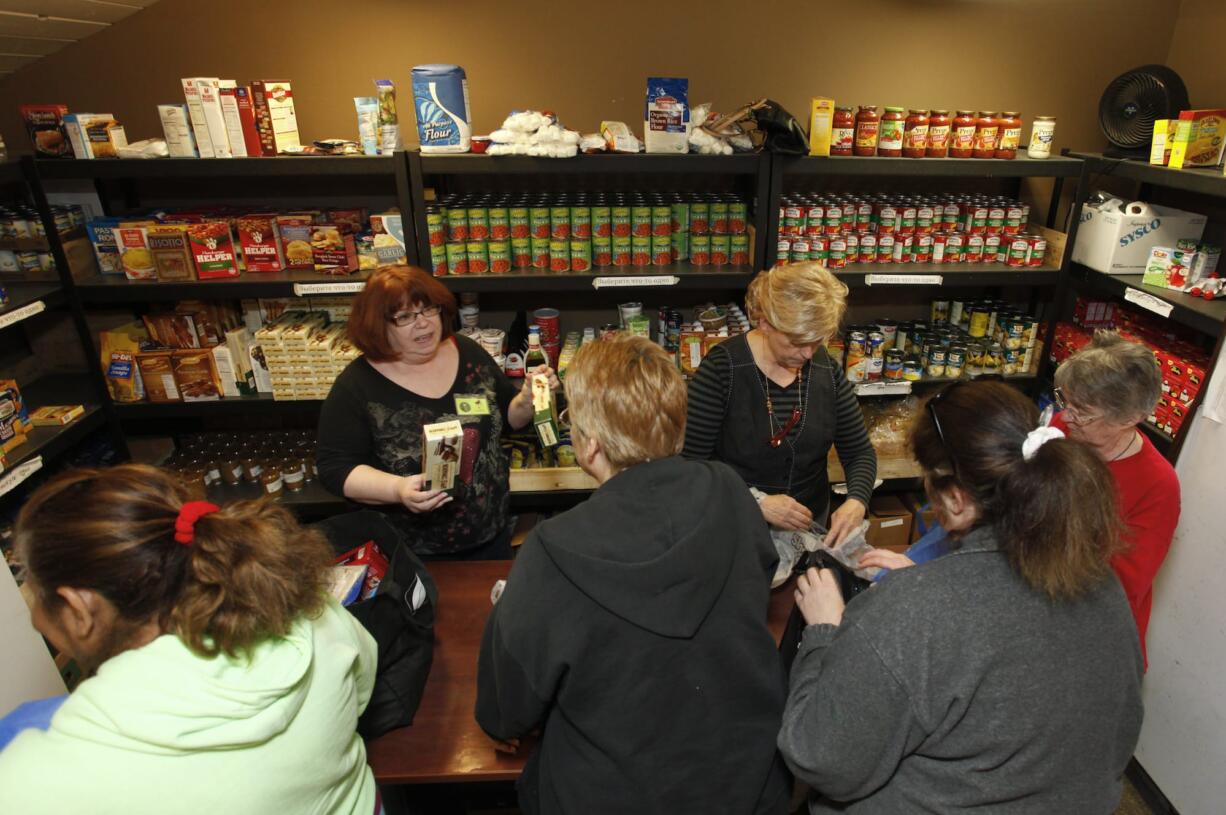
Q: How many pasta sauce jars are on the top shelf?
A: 9